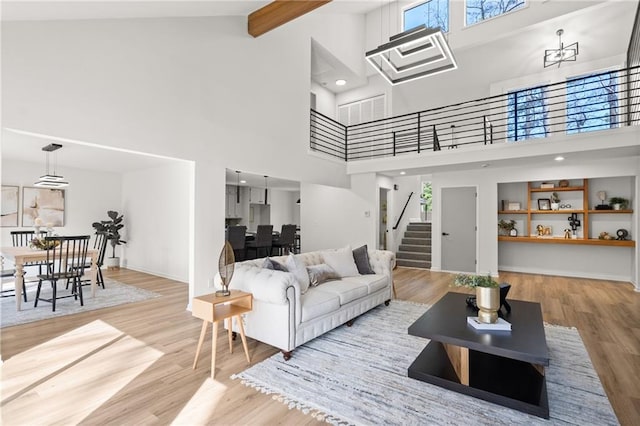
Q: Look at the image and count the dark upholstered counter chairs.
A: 3